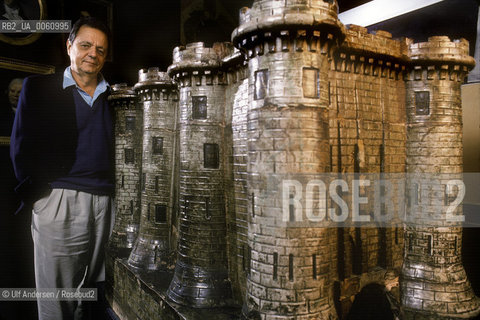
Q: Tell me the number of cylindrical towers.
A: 5